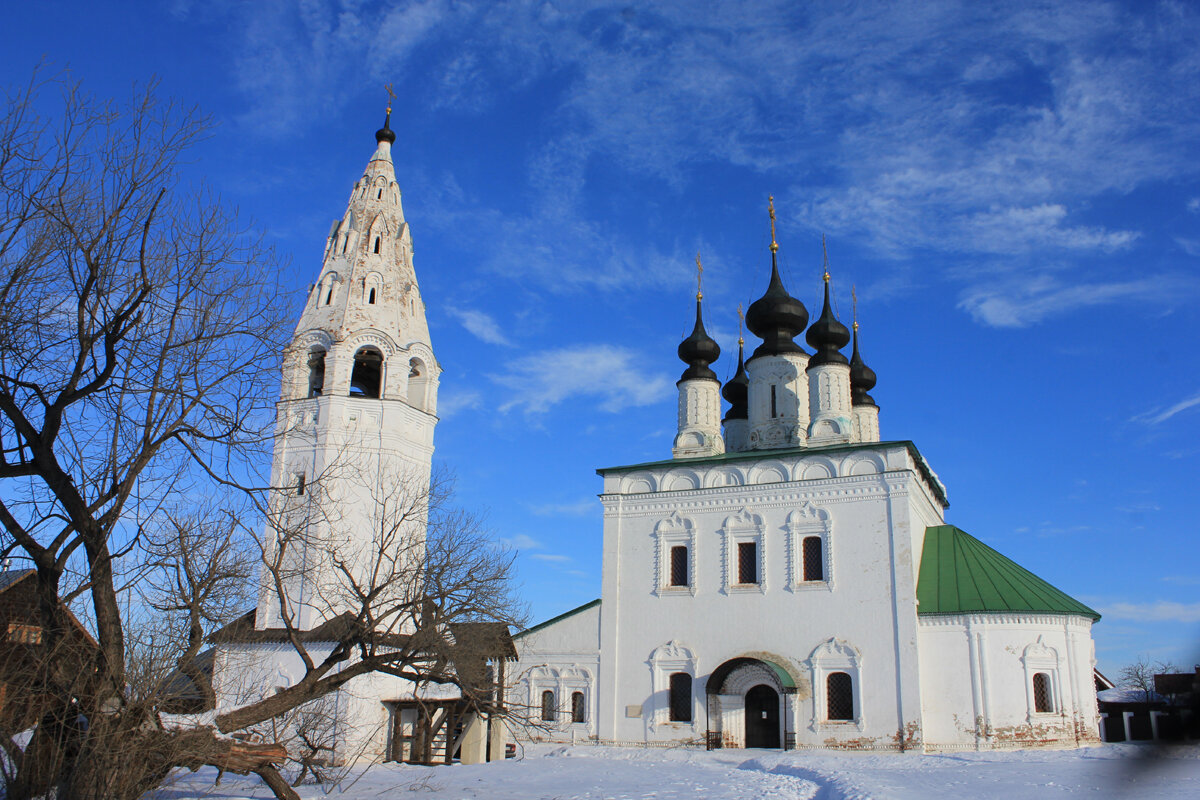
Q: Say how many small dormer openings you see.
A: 9